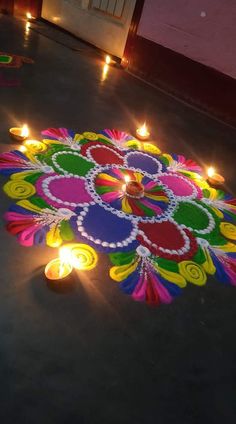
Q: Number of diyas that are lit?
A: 7